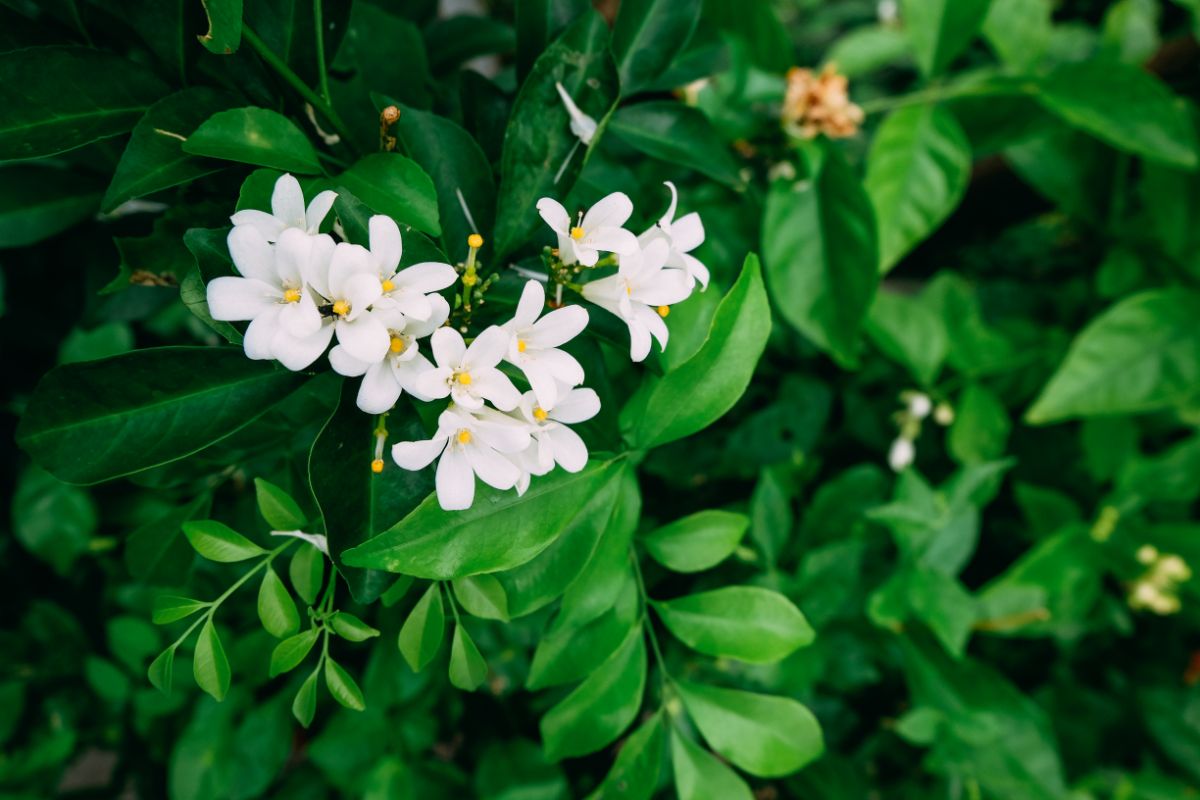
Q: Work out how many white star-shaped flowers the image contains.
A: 12